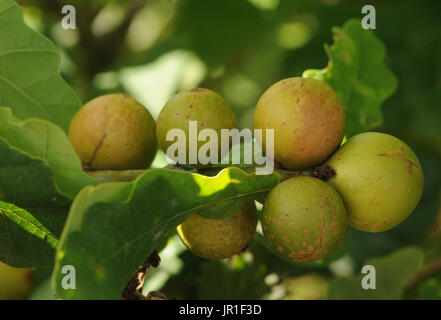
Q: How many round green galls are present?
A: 6